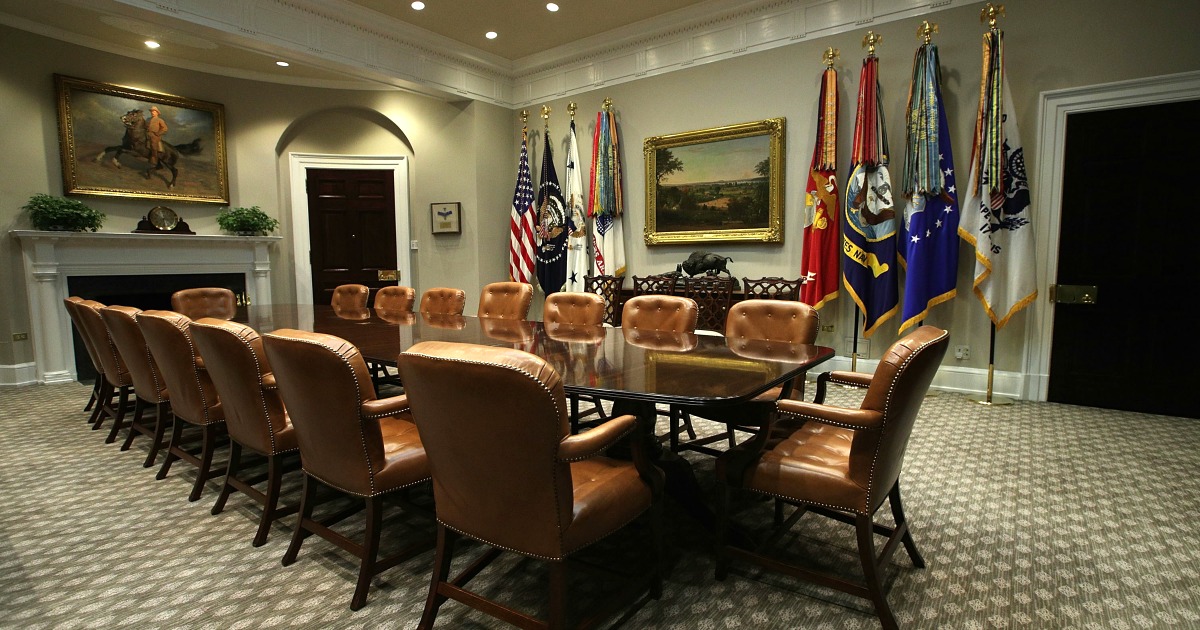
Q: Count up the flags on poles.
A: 8